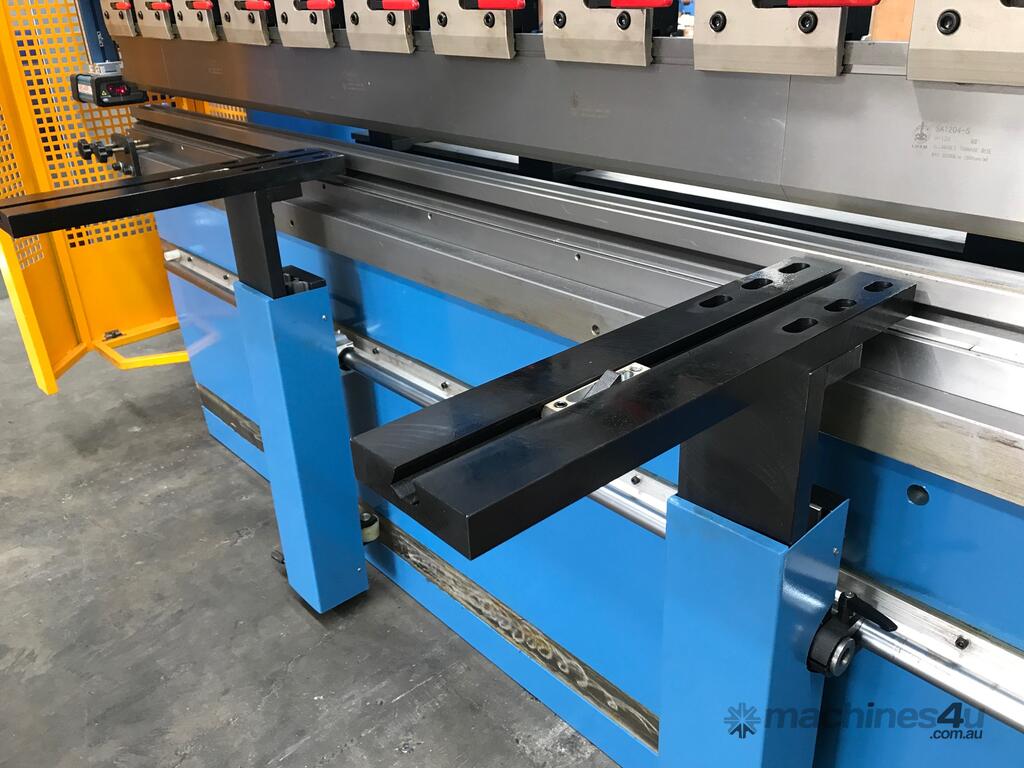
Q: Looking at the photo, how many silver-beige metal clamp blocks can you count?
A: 10